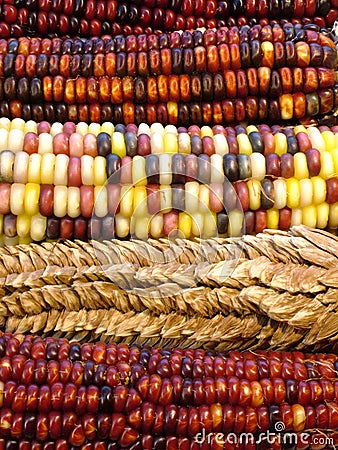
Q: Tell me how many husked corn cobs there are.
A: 4